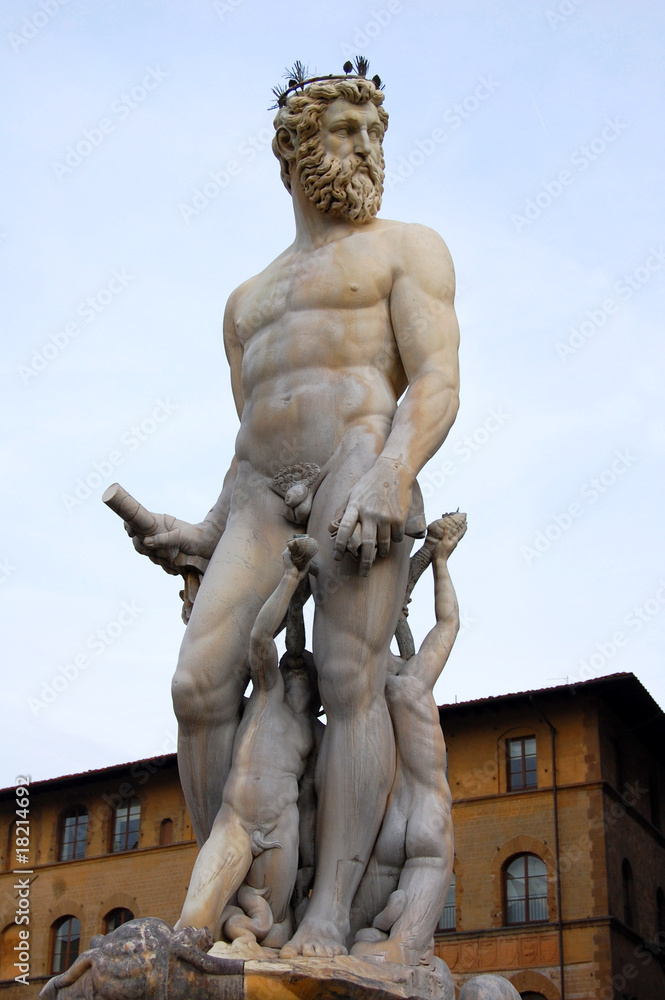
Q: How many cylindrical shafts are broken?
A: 1